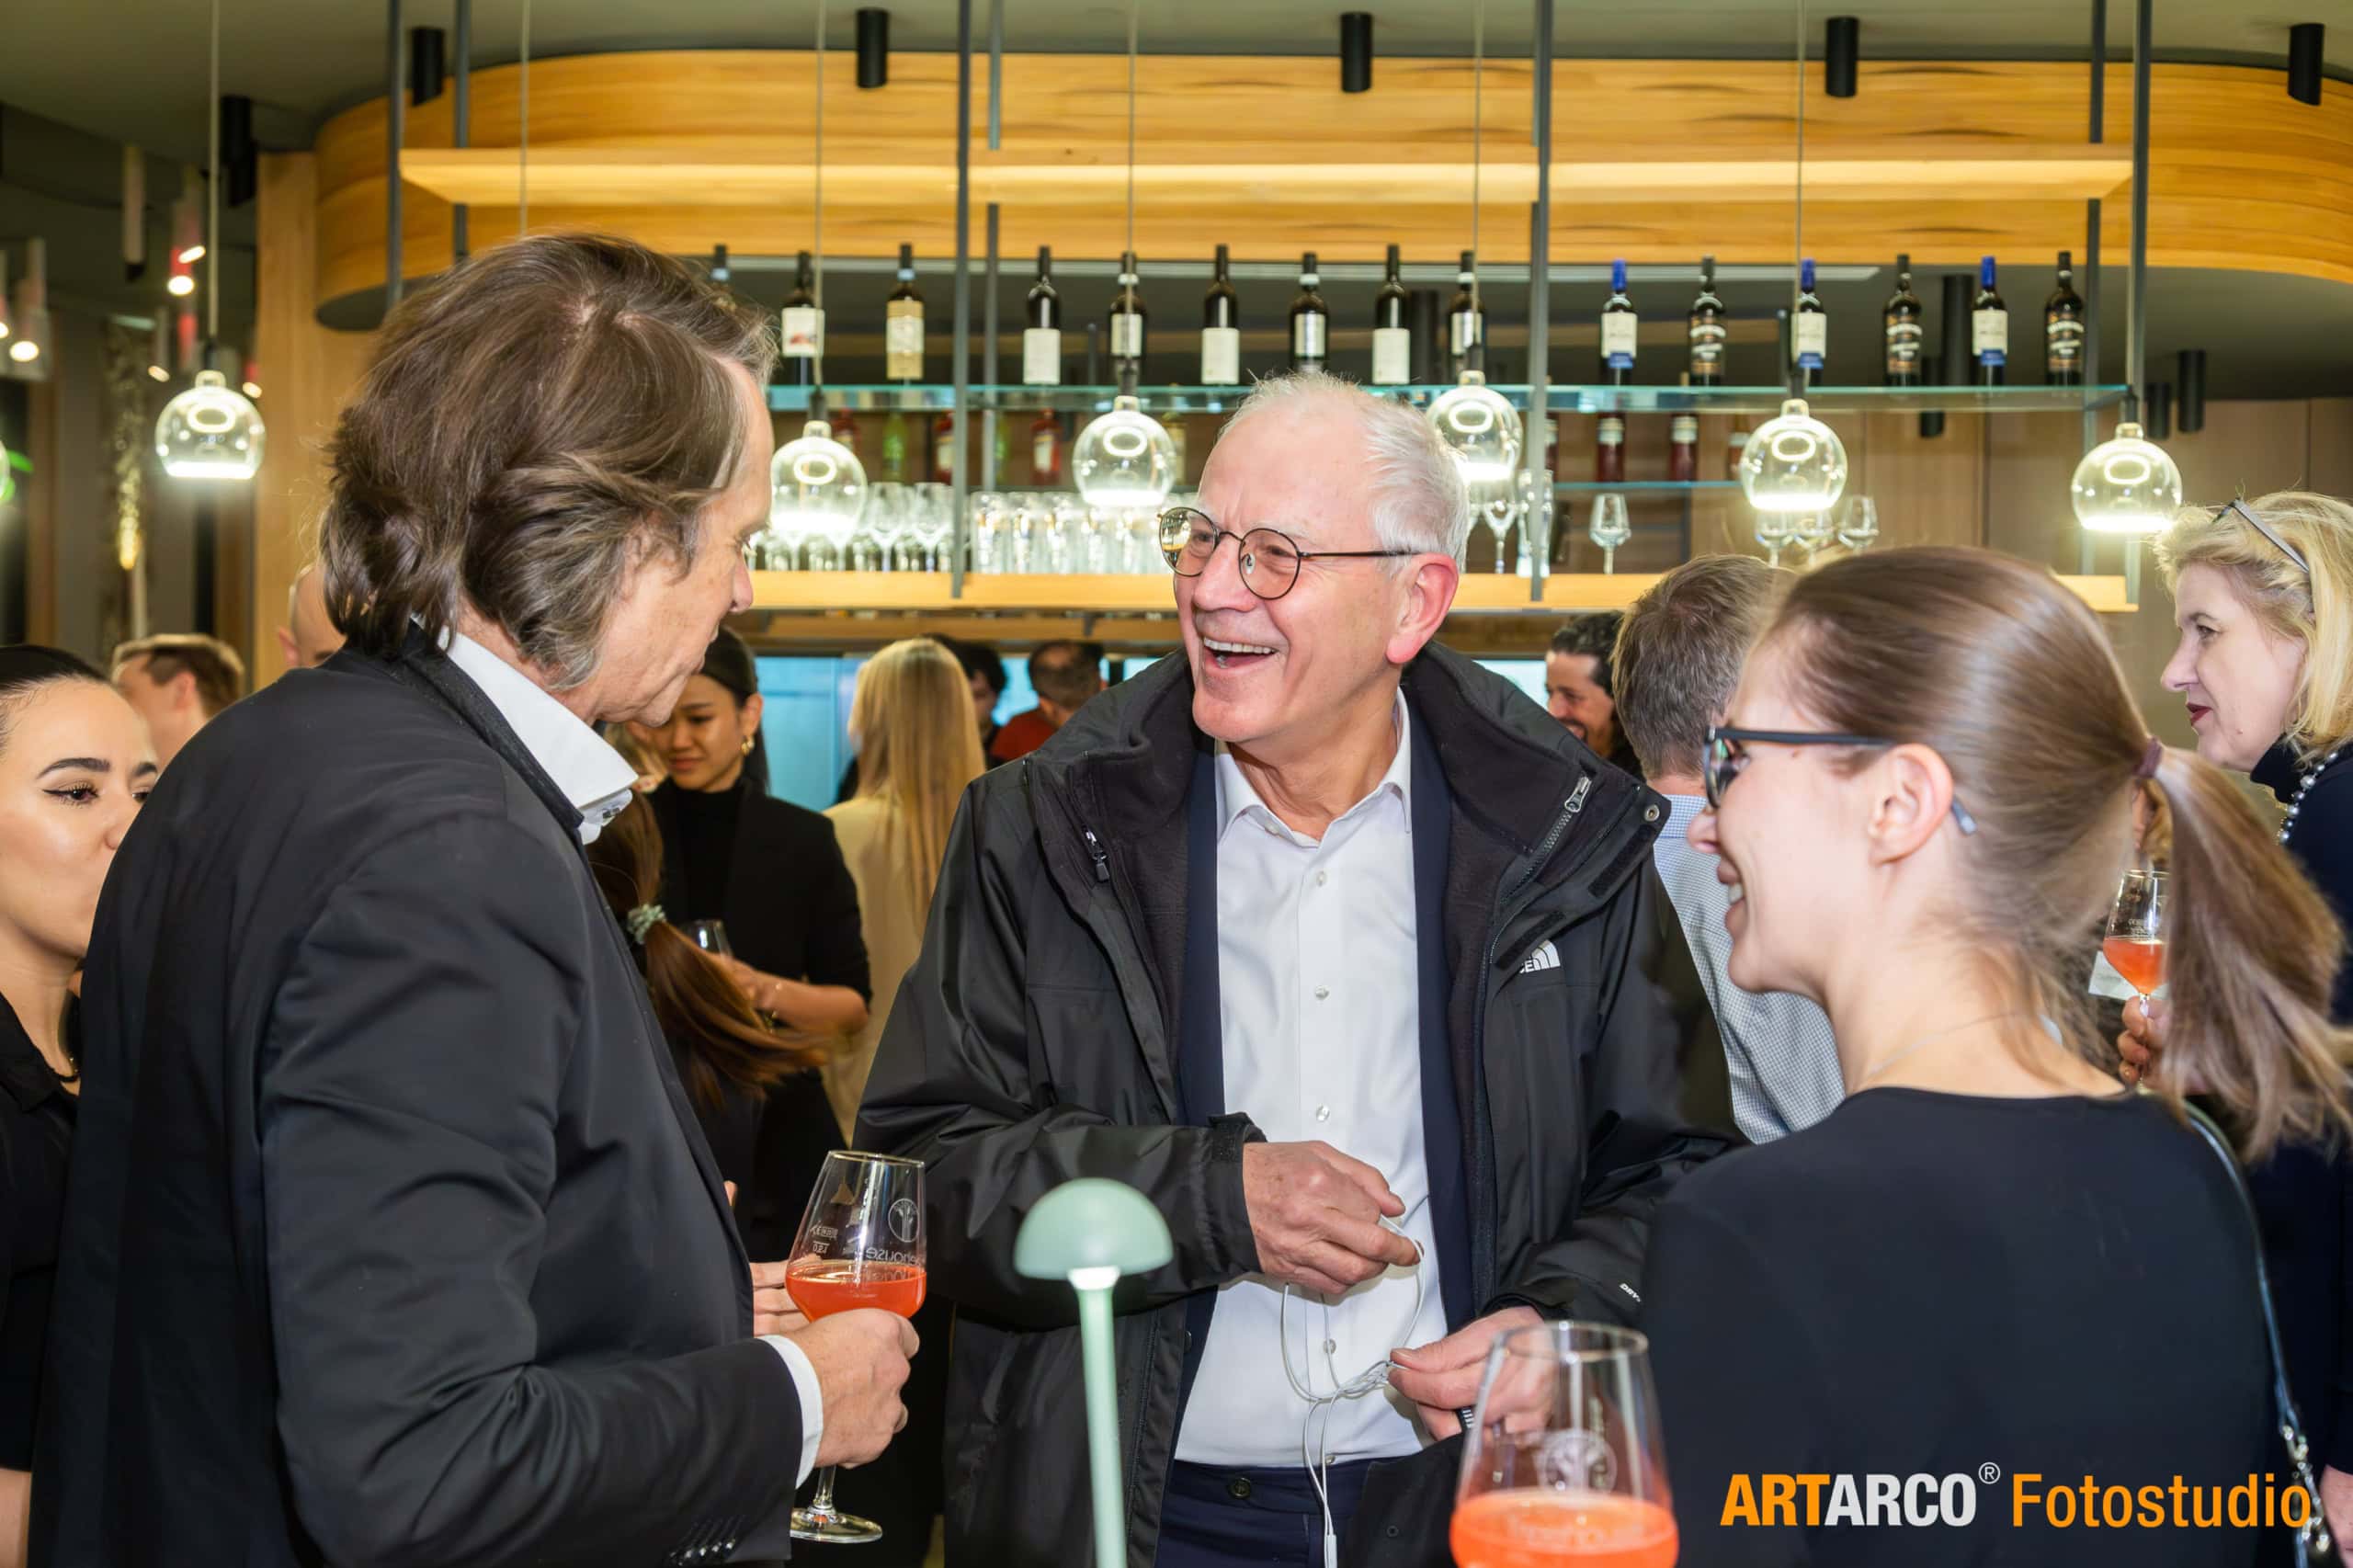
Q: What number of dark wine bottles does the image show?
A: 15